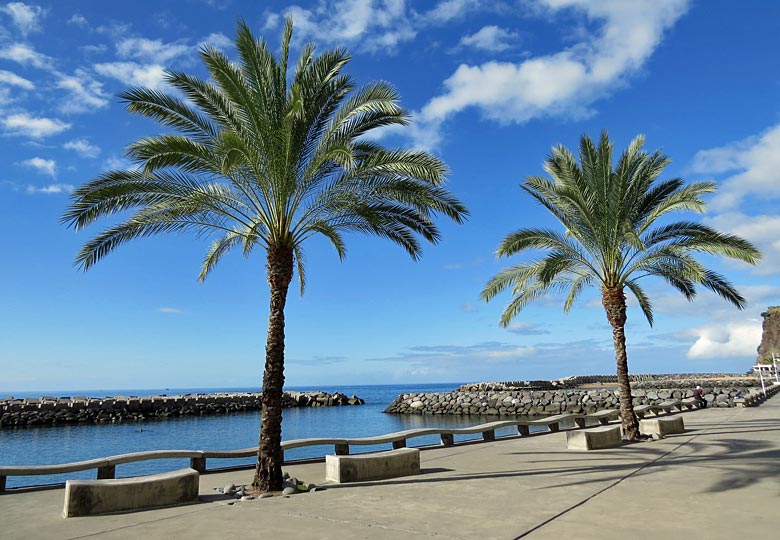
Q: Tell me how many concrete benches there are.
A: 4